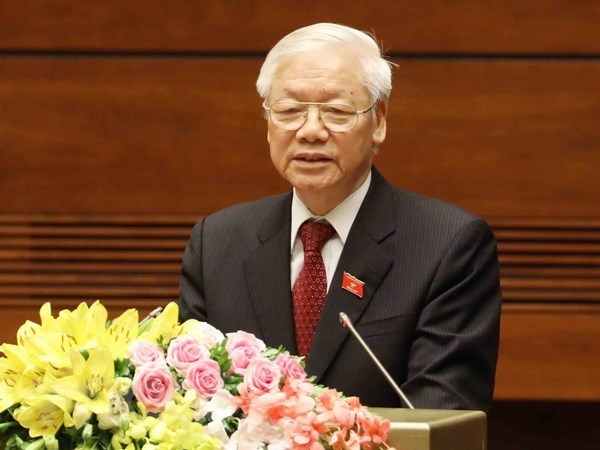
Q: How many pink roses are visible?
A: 7